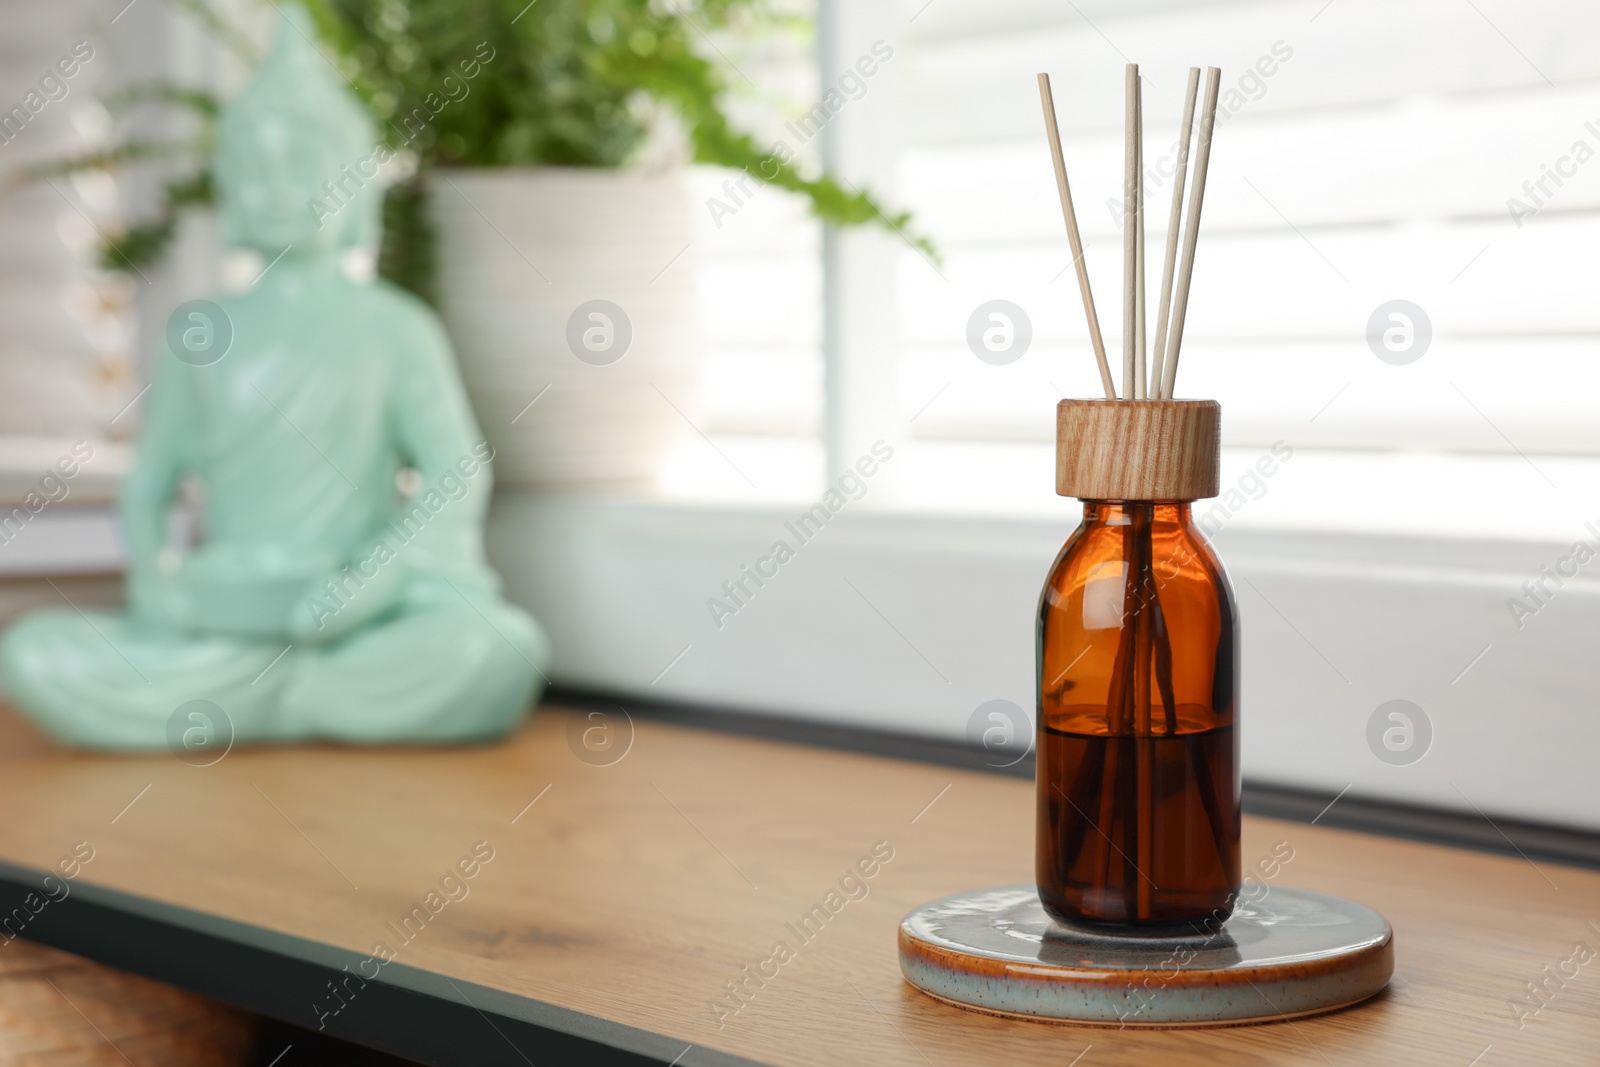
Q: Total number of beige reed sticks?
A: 5